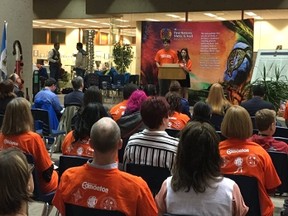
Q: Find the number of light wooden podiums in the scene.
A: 1